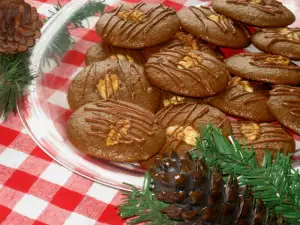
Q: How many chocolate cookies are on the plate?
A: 15